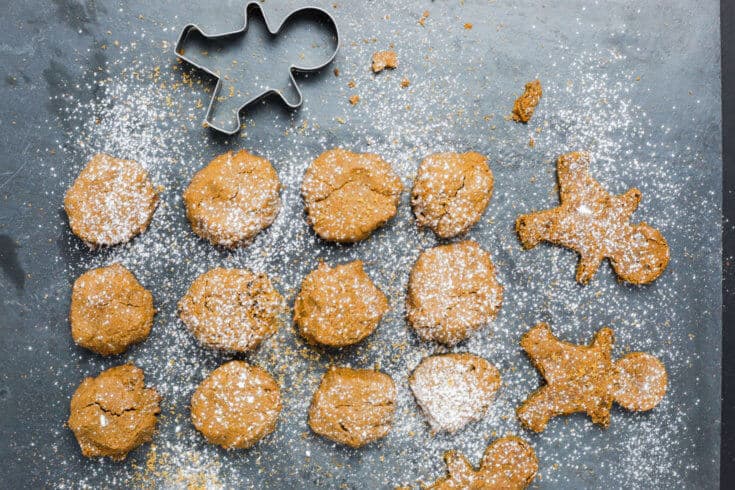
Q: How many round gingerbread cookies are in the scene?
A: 12